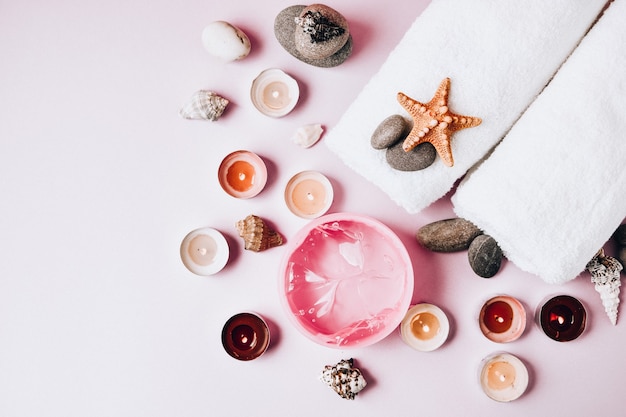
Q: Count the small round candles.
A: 9